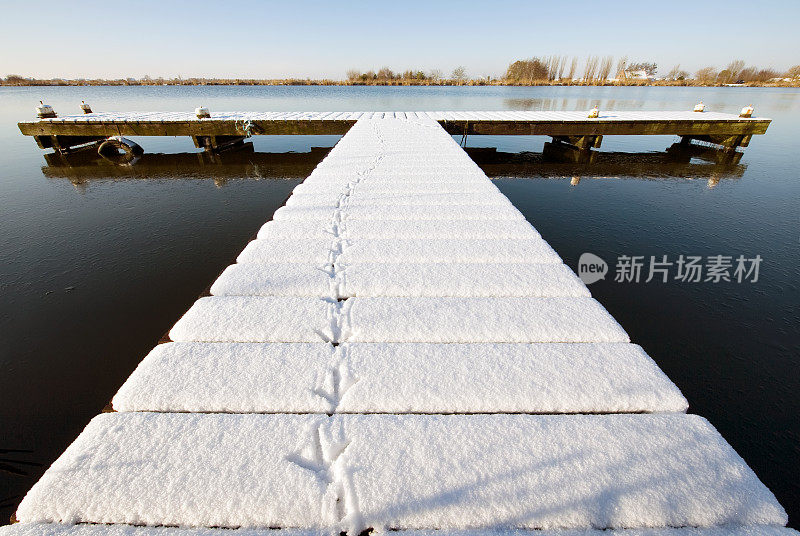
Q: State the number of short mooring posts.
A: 6